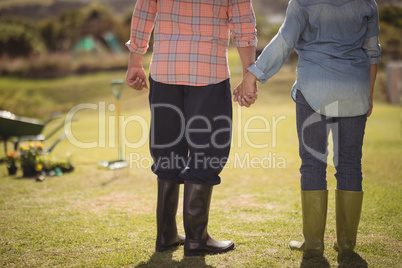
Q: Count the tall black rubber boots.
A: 2